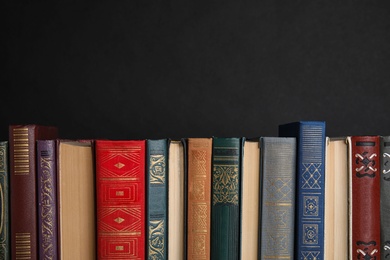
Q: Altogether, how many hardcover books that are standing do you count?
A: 15